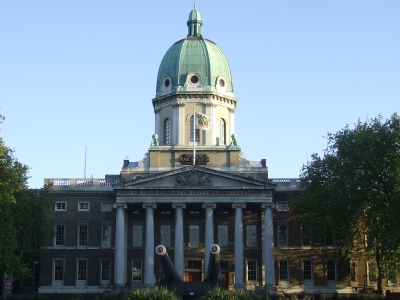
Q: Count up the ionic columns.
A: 6